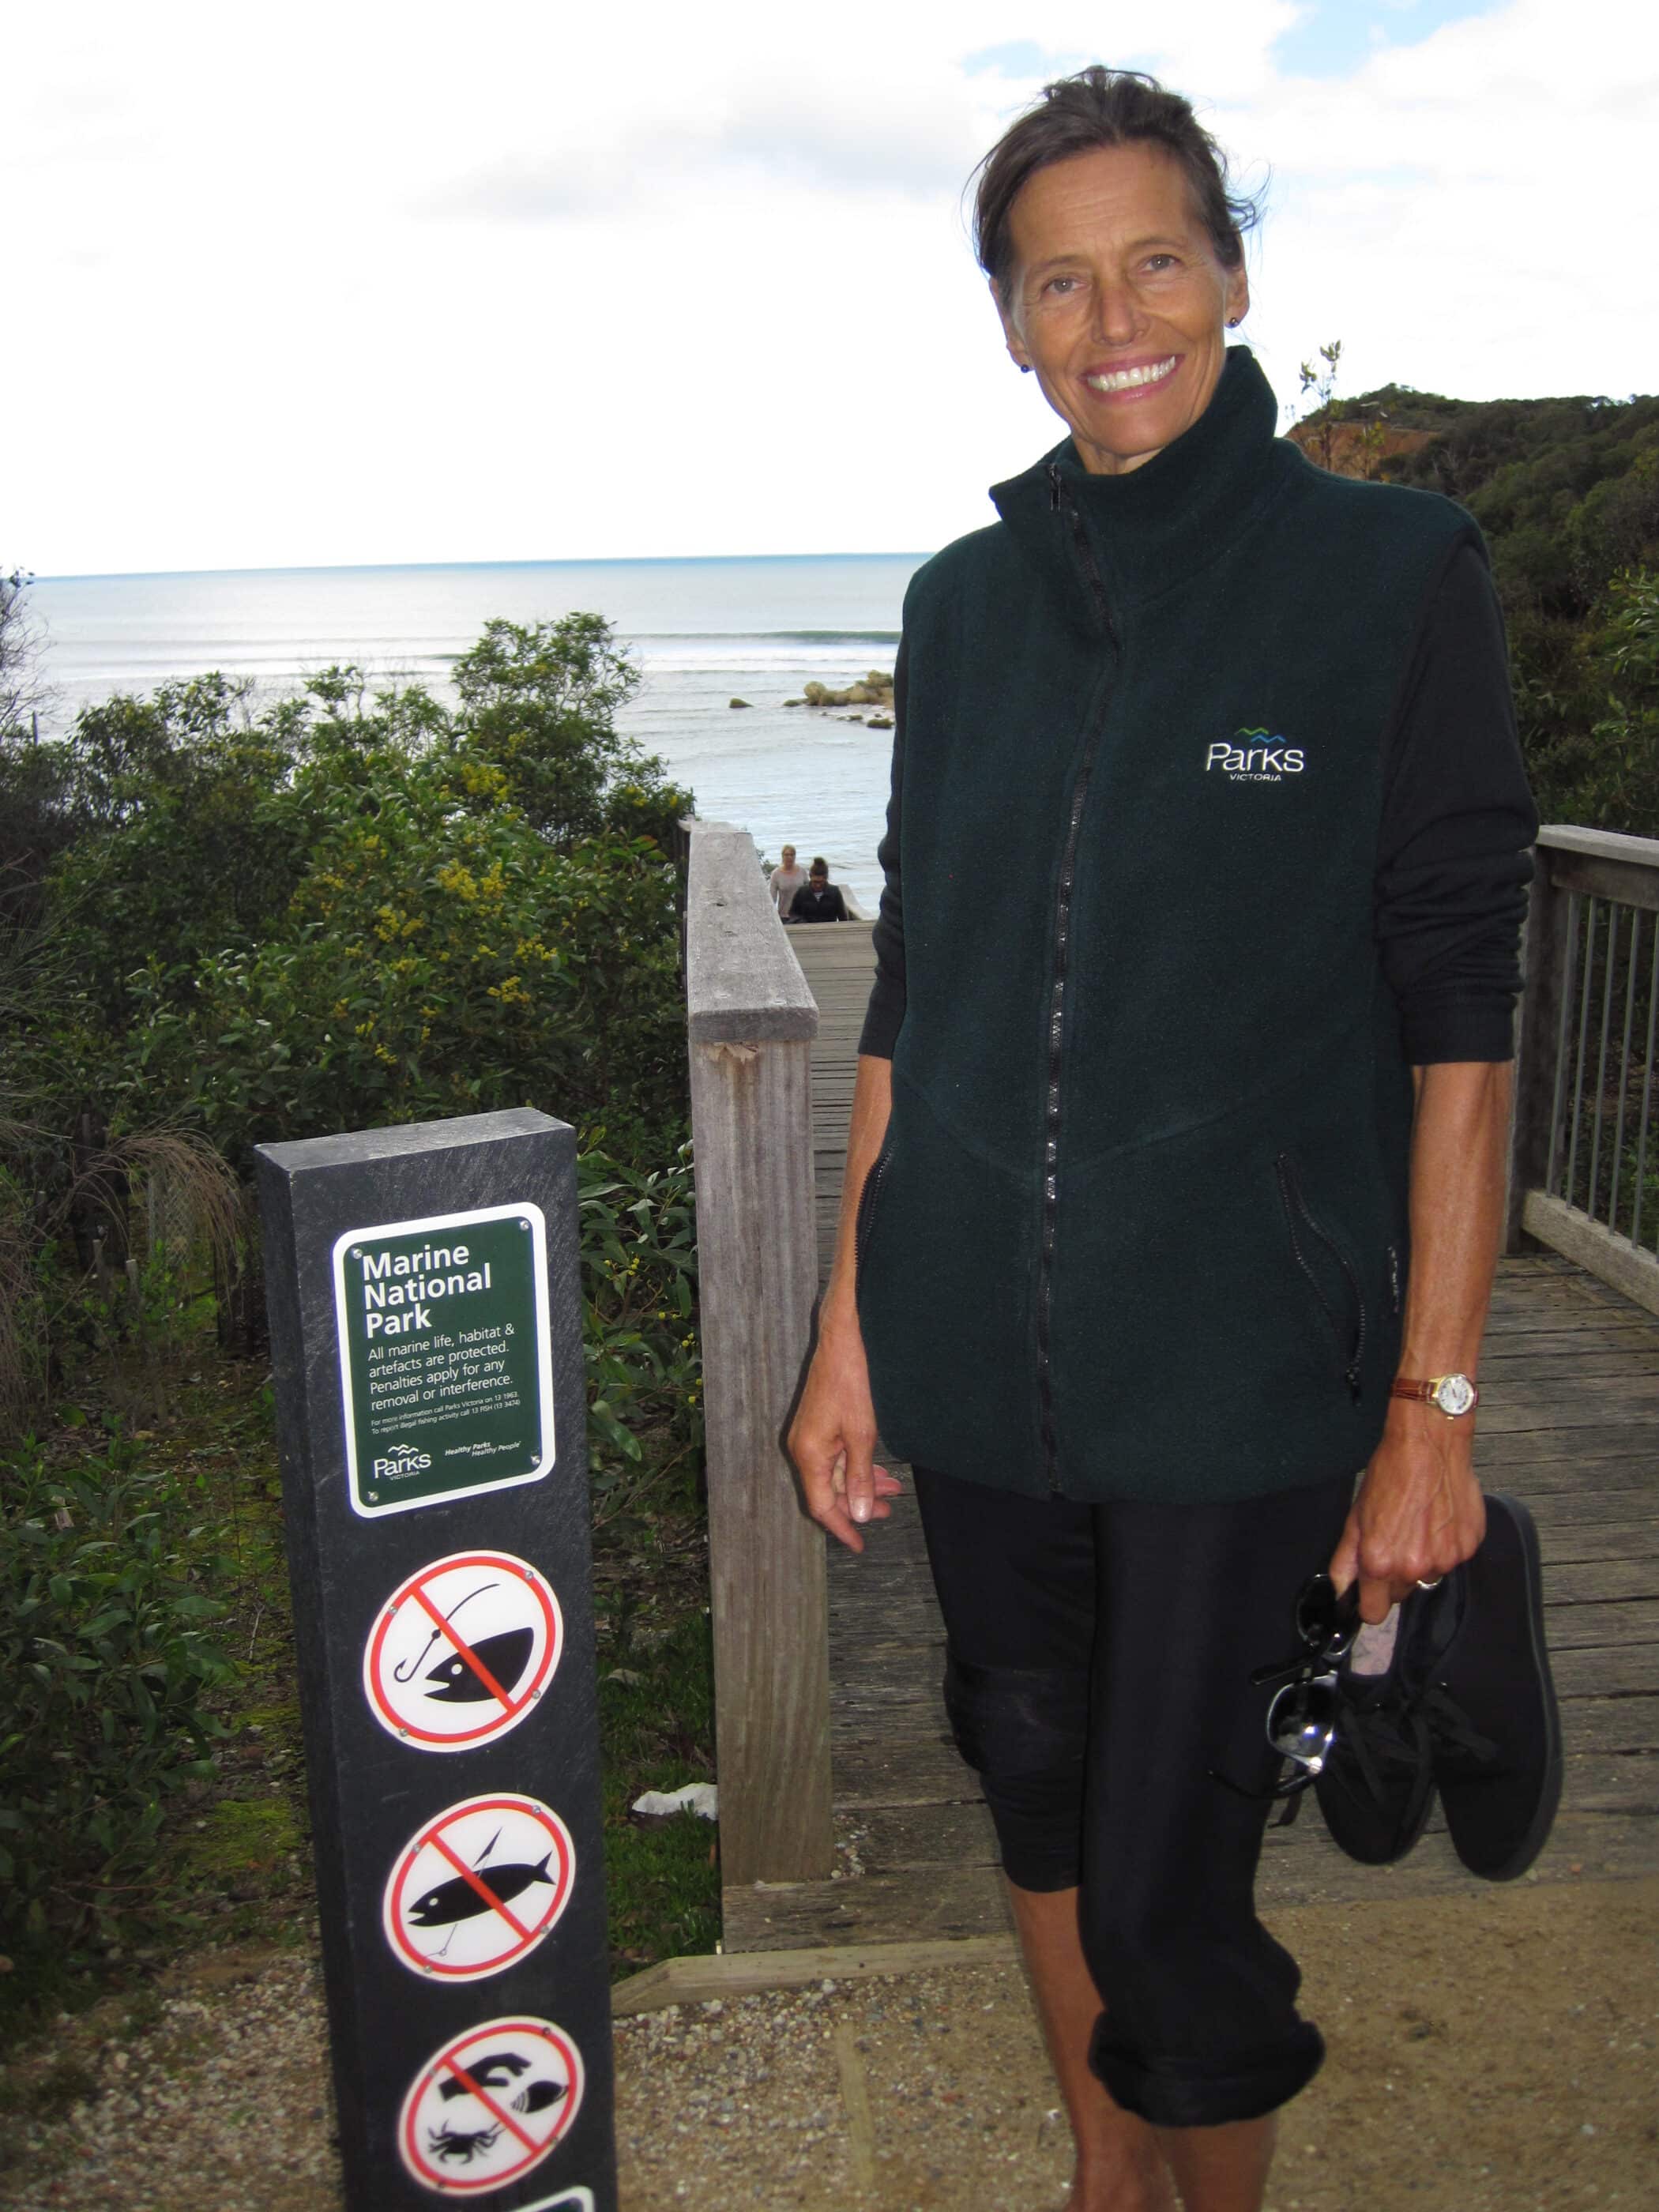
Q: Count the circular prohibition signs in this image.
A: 3